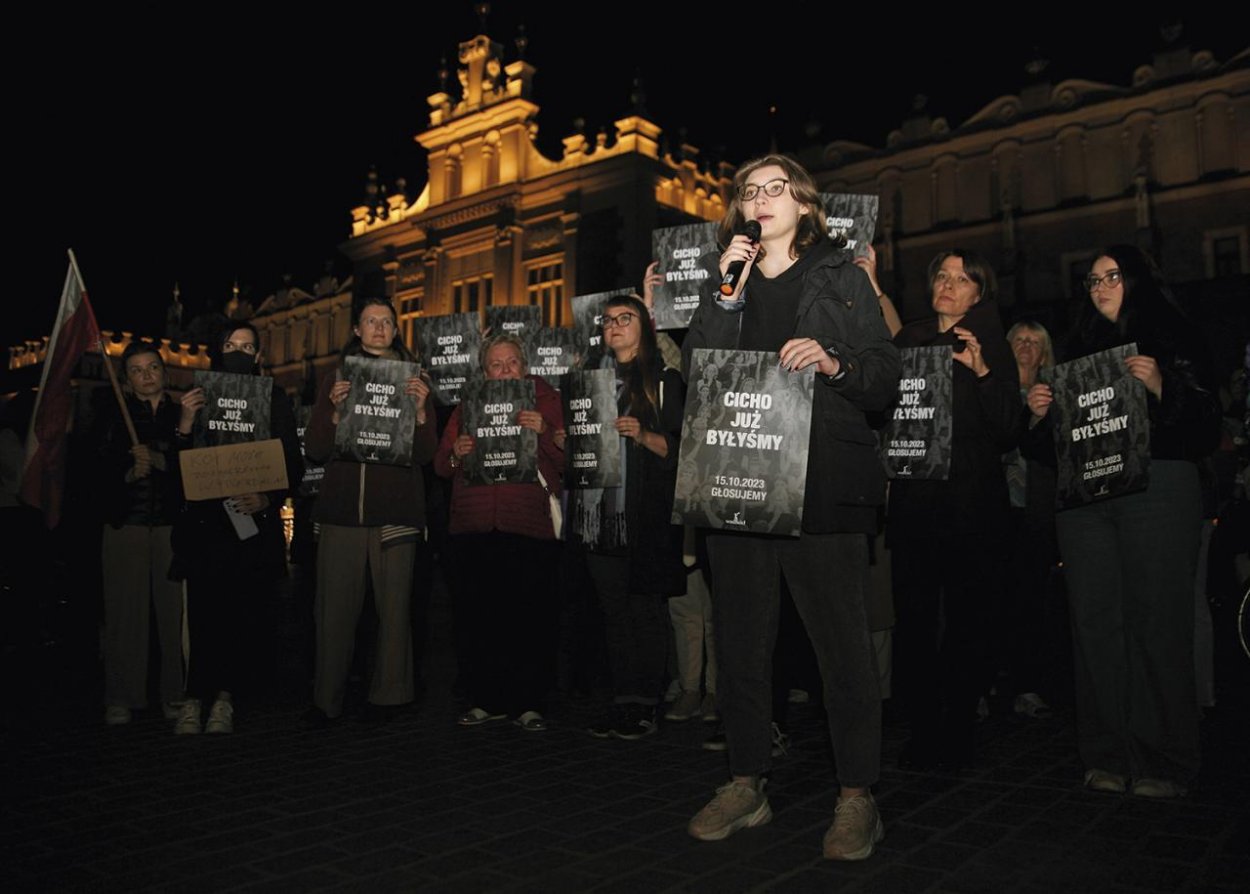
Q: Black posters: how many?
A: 14